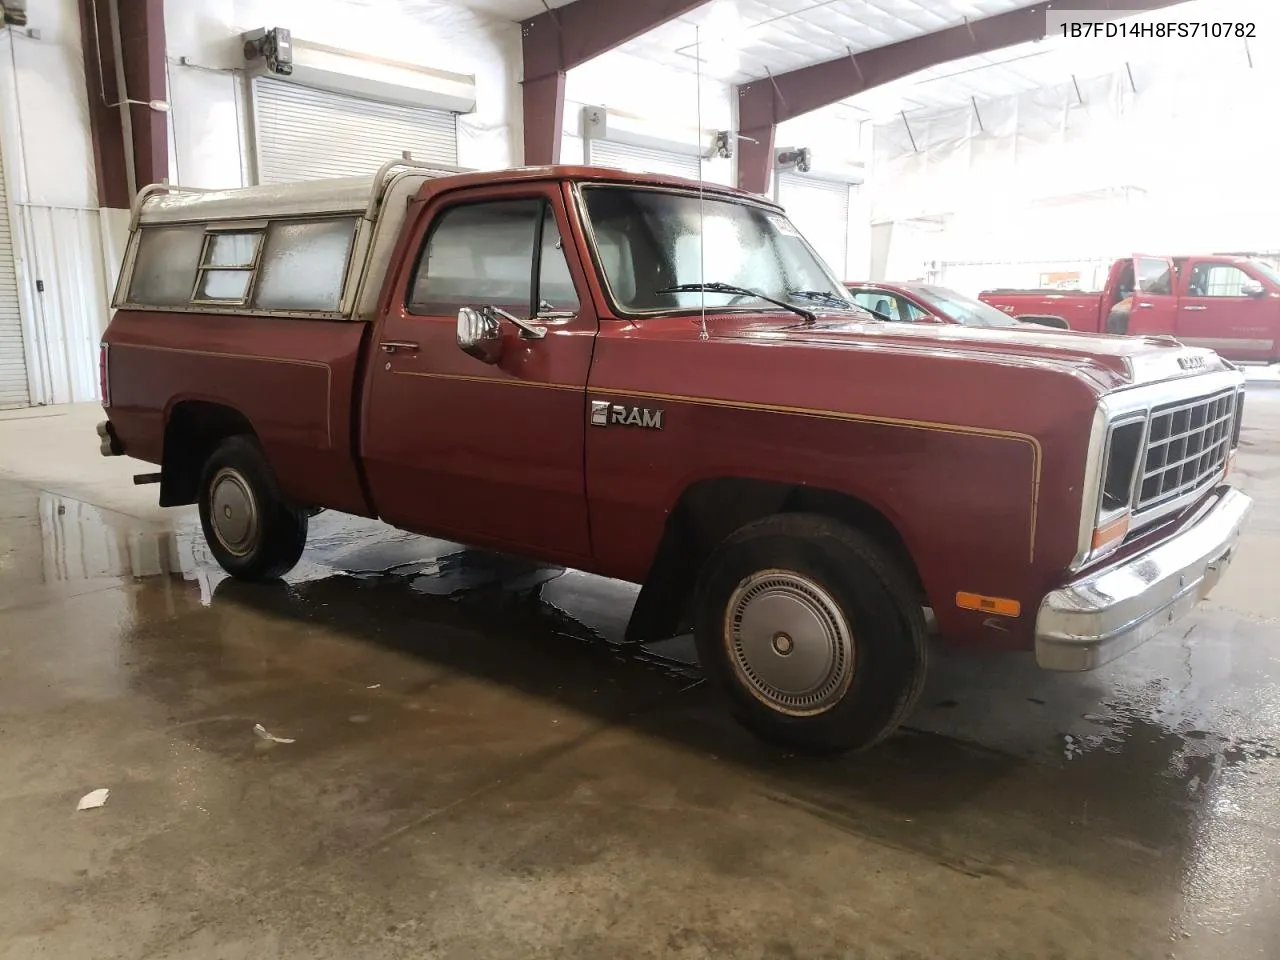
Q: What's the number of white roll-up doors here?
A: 4